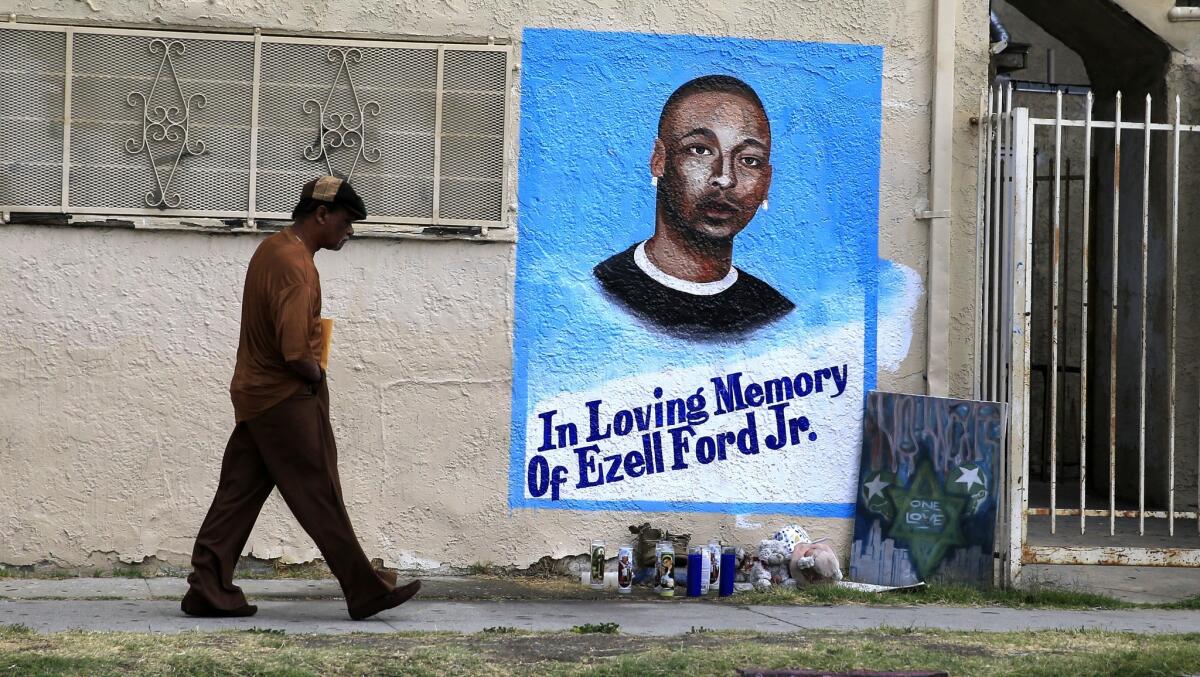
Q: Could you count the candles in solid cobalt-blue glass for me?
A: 2